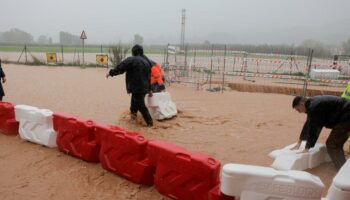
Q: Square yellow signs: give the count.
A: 2